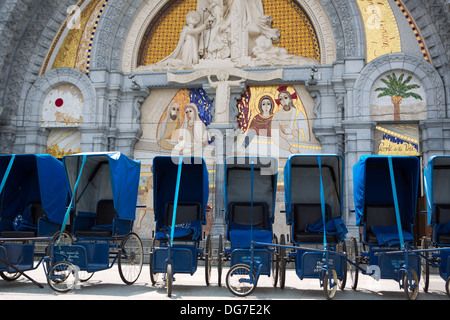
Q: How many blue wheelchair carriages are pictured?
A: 7